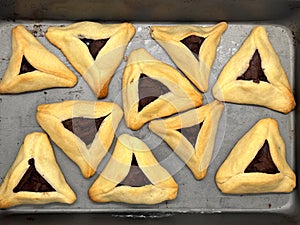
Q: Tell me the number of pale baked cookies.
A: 10